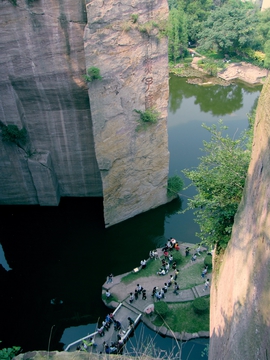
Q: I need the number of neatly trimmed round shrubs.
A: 4